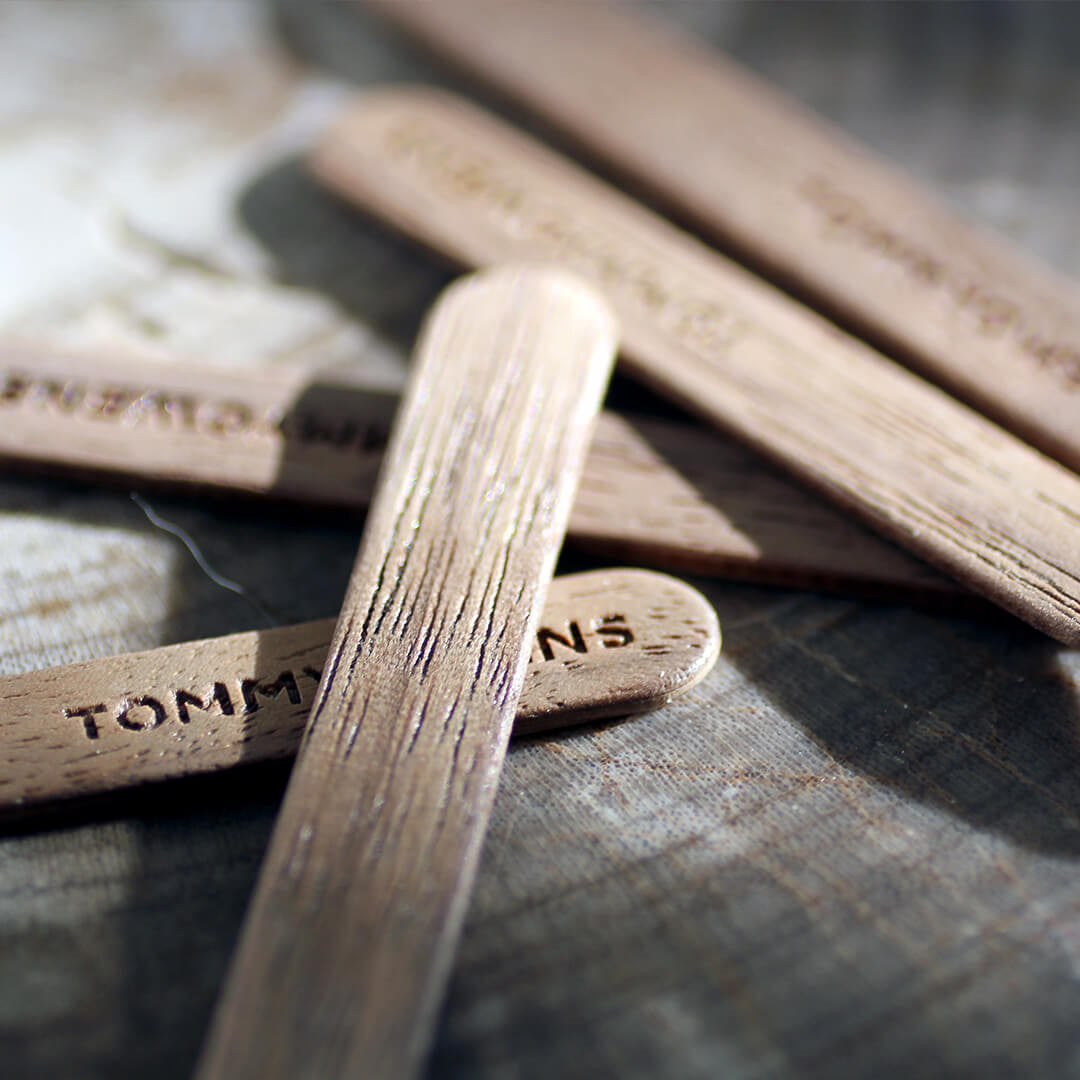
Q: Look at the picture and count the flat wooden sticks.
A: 5